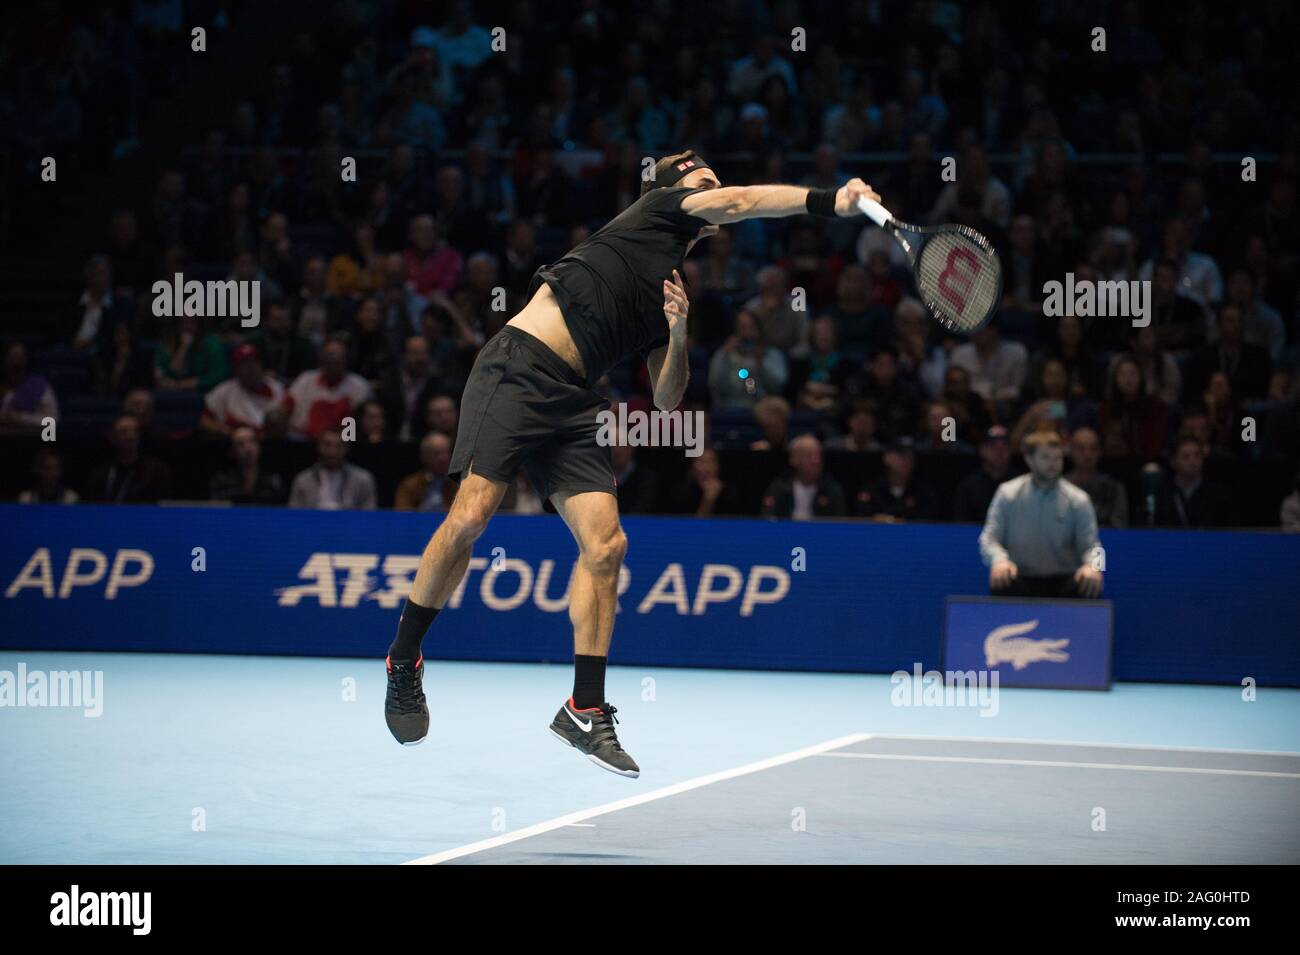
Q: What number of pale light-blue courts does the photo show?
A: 1